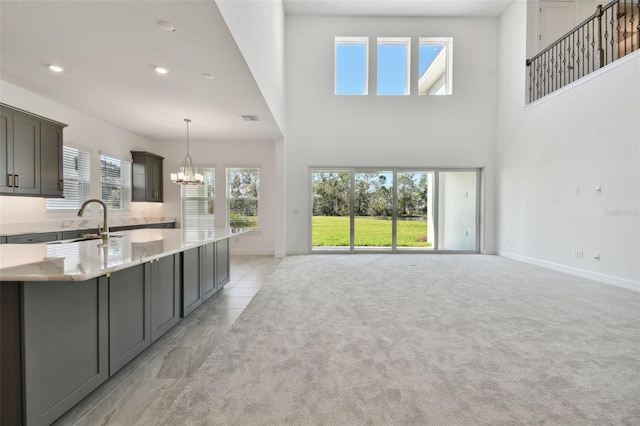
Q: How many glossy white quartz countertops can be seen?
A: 2